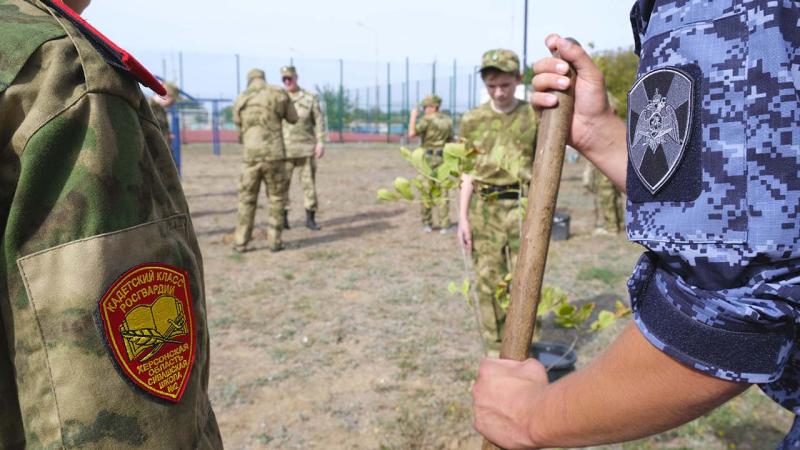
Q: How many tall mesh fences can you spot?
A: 1